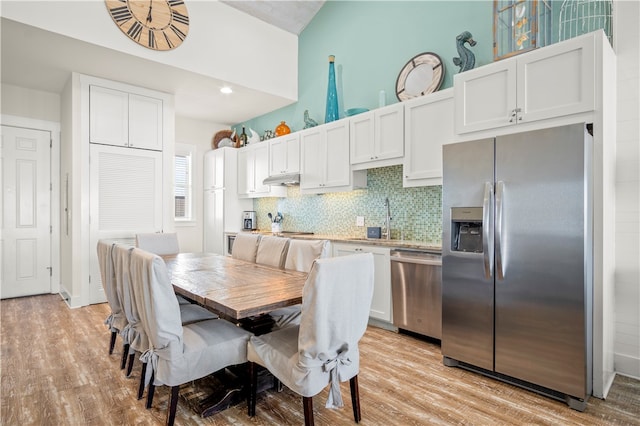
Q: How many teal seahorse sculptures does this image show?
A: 1